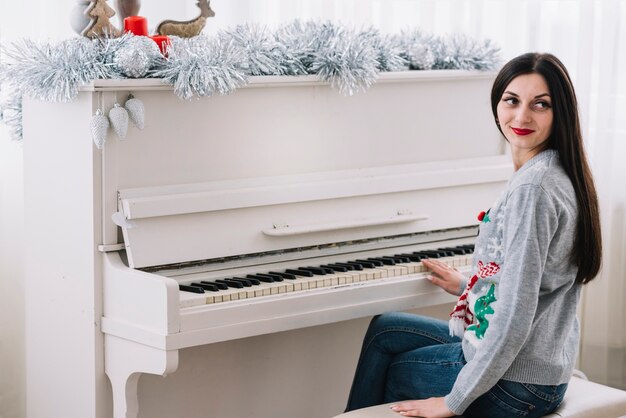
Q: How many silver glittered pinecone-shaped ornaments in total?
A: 3